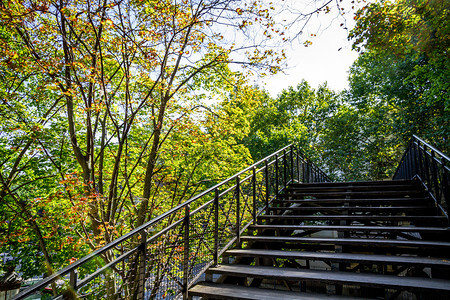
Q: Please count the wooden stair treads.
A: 11